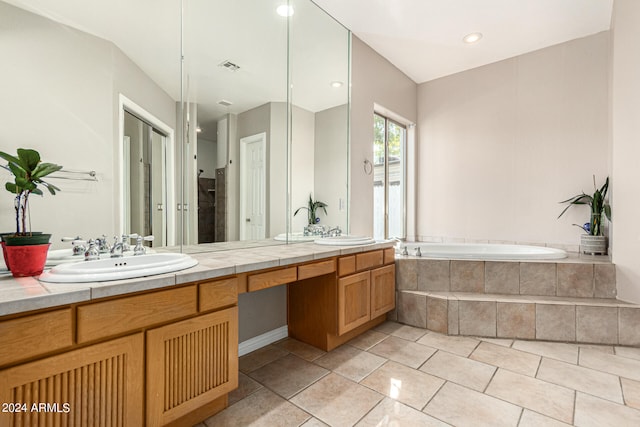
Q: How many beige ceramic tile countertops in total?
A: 1